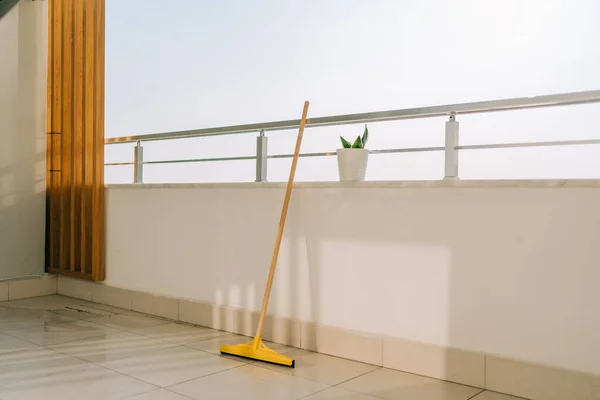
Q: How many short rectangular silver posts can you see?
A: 3